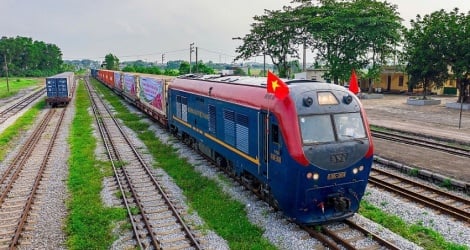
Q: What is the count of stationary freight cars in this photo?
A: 1